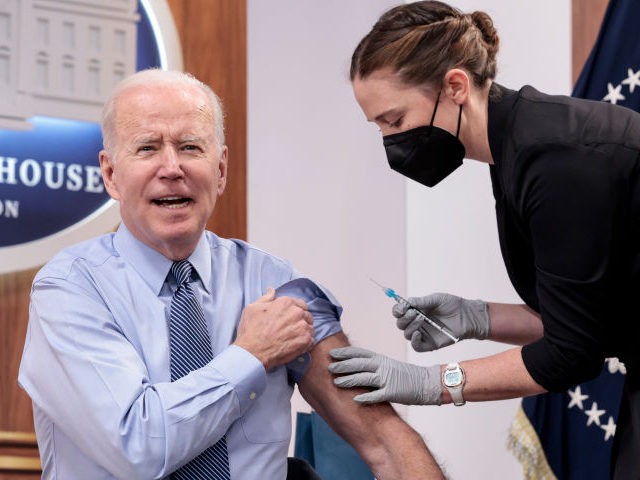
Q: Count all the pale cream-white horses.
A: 0